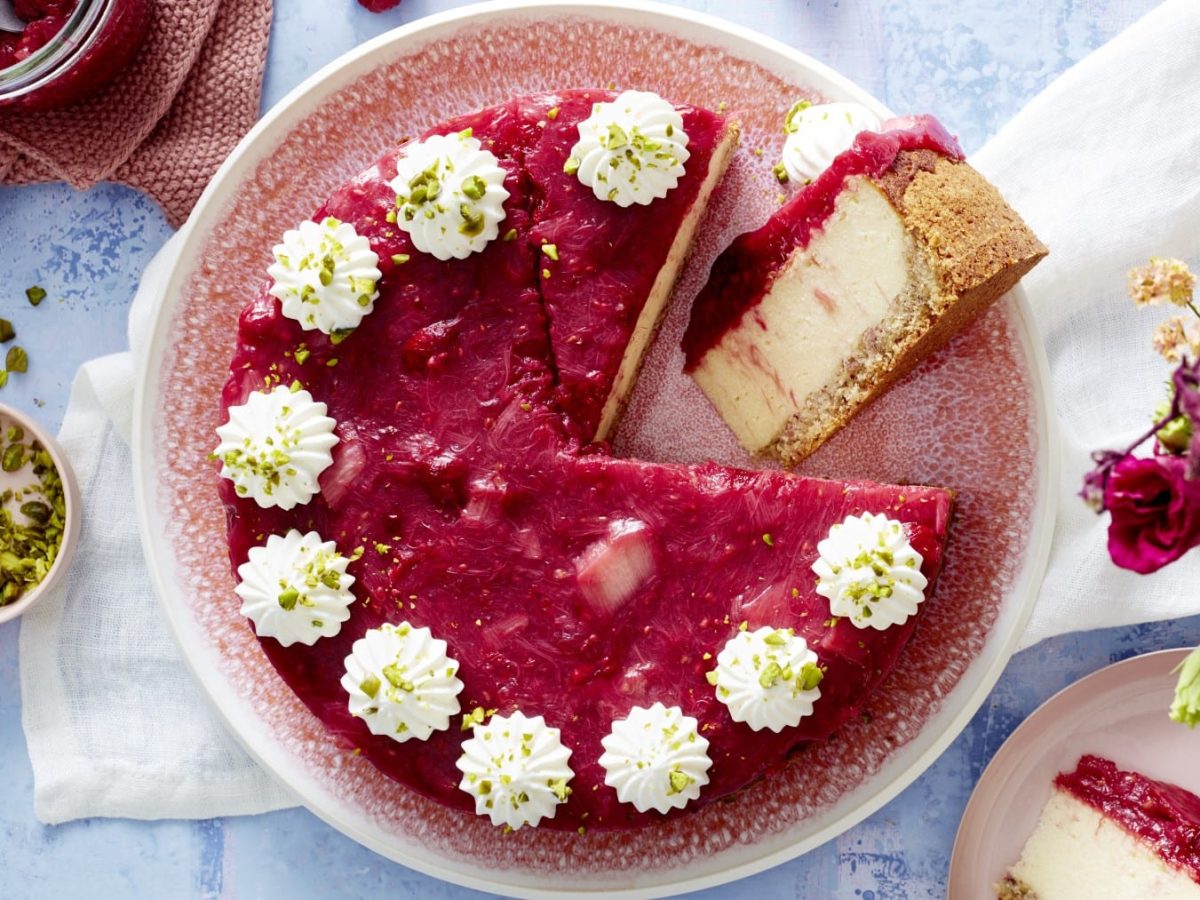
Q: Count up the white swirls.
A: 11